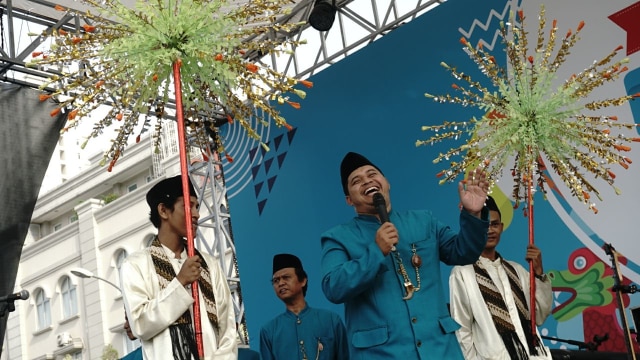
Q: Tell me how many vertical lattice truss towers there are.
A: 1